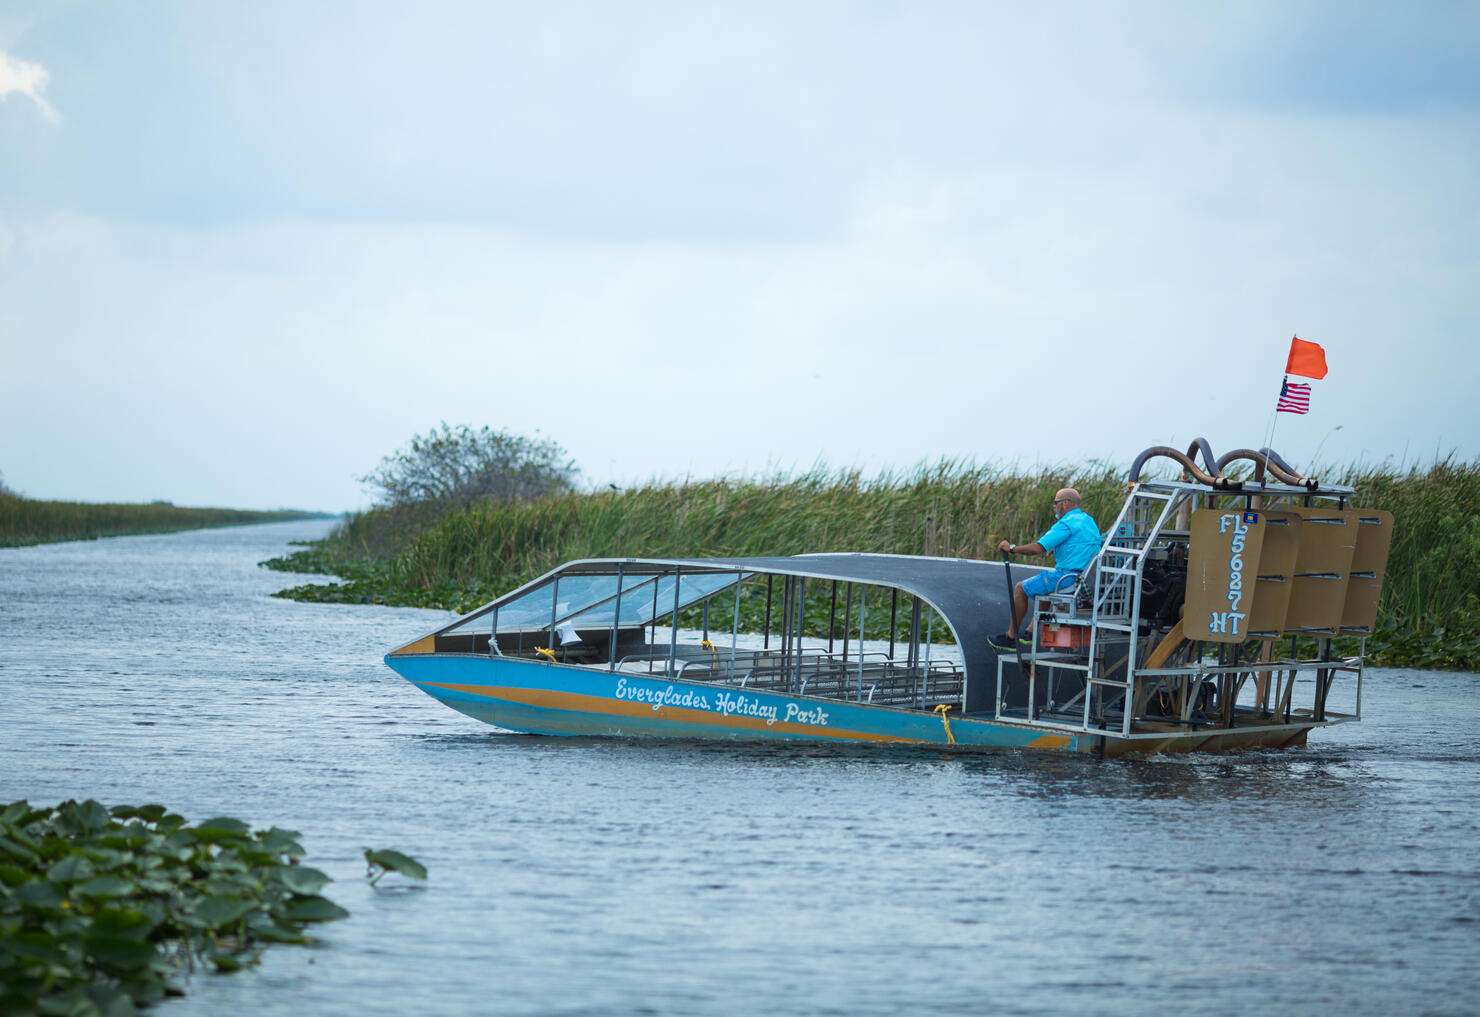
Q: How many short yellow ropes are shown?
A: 3